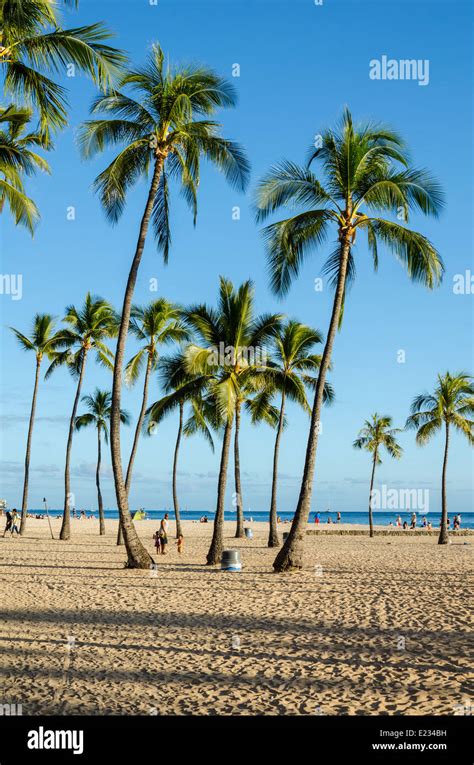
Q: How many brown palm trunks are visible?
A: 12